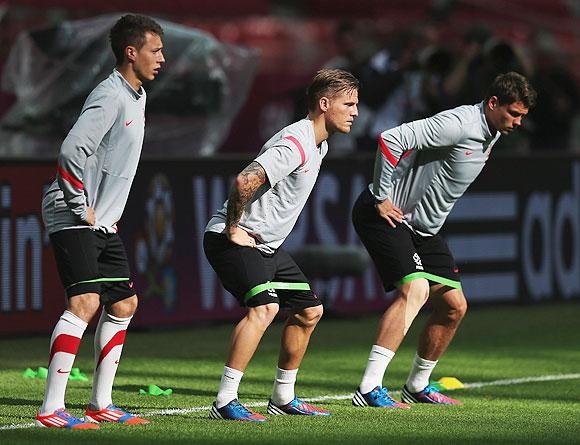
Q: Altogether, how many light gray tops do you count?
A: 3